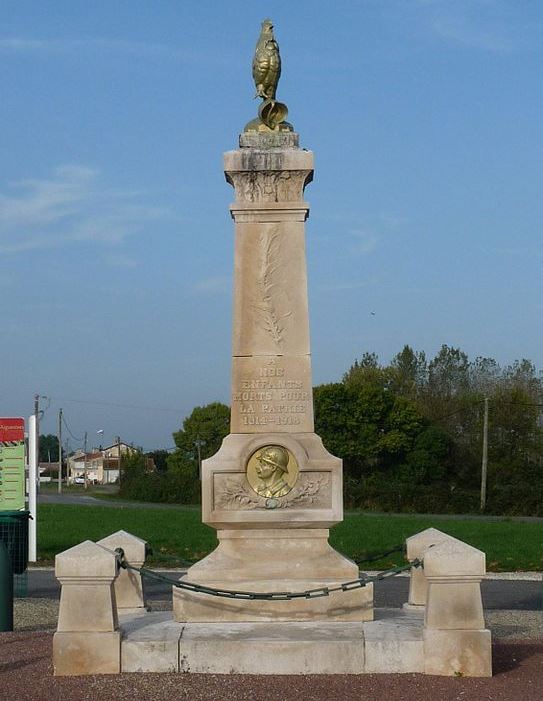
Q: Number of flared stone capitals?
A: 1